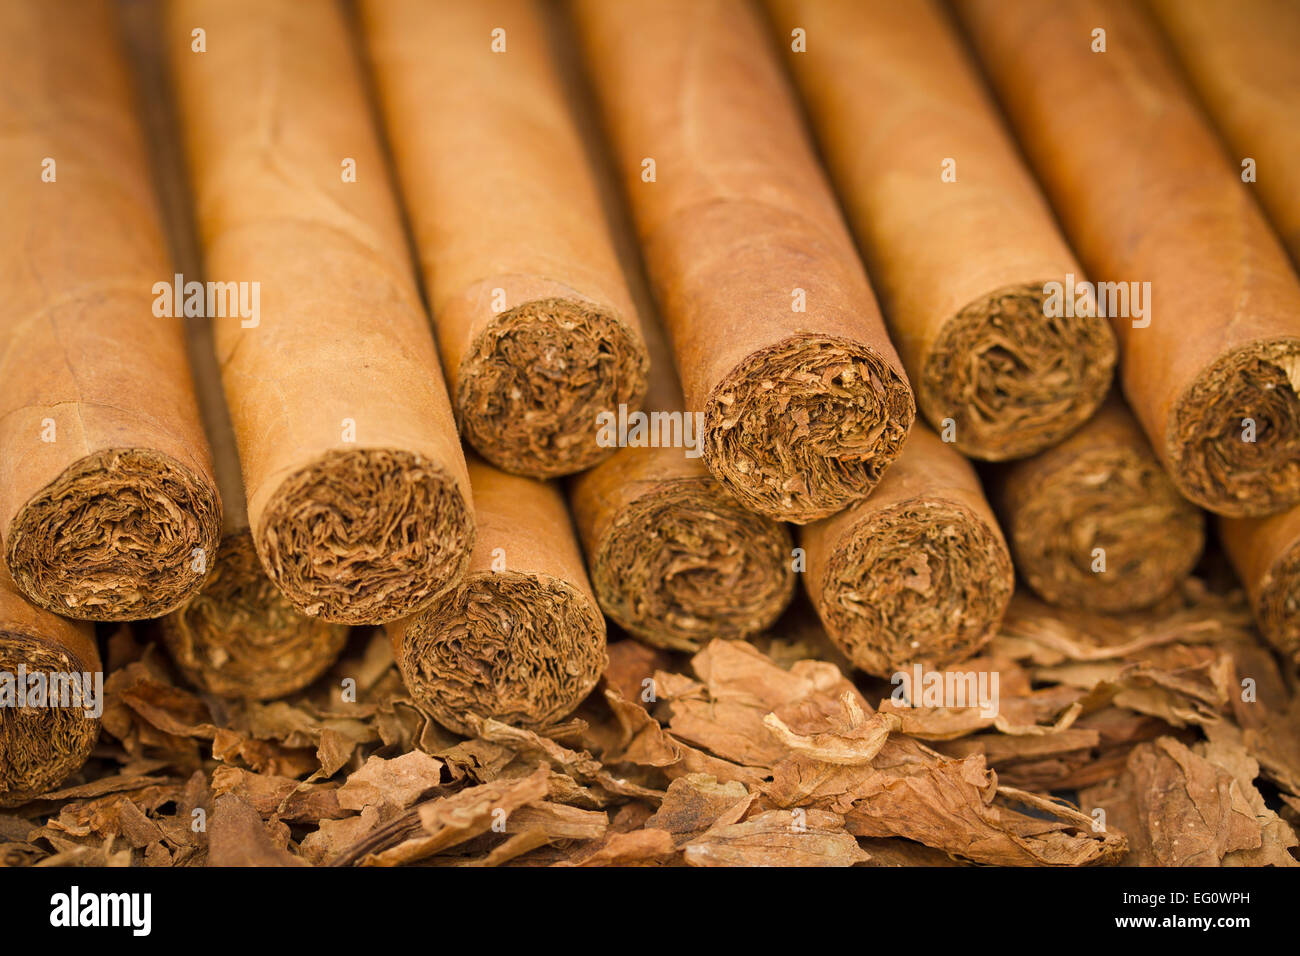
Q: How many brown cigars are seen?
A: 14